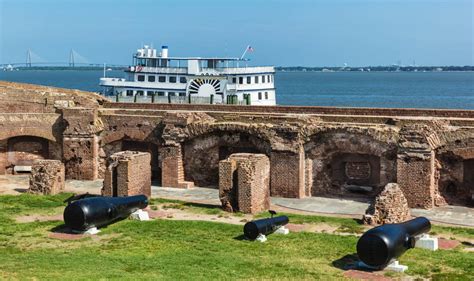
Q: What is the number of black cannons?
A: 3